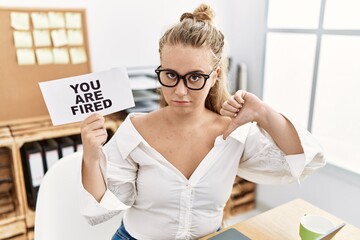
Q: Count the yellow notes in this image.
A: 12